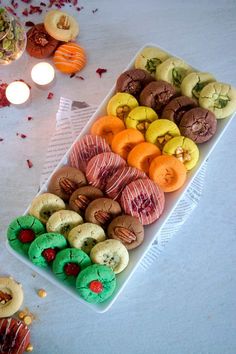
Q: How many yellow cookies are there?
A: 4